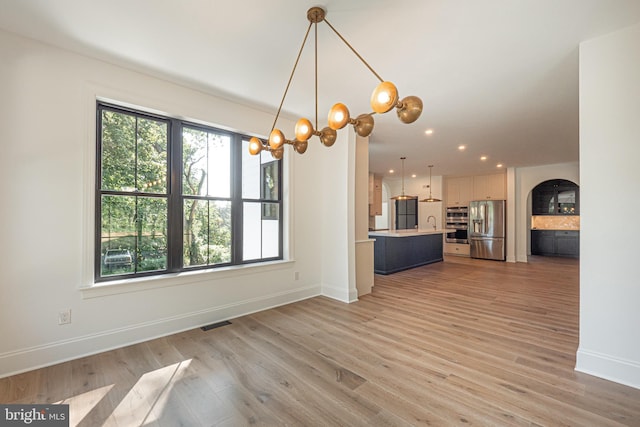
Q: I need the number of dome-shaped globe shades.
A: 10